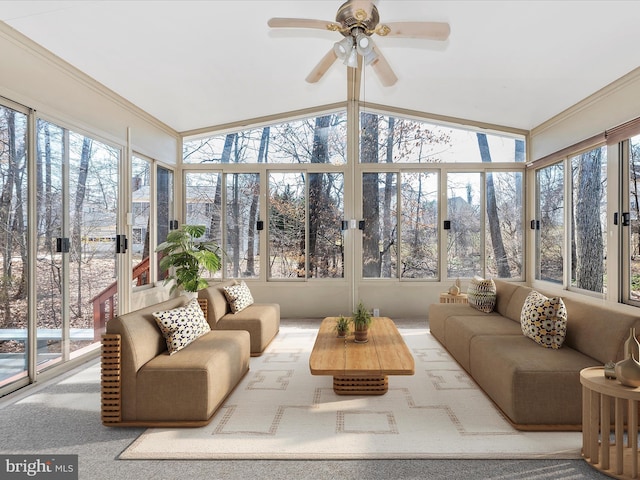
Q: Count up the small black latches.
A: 9